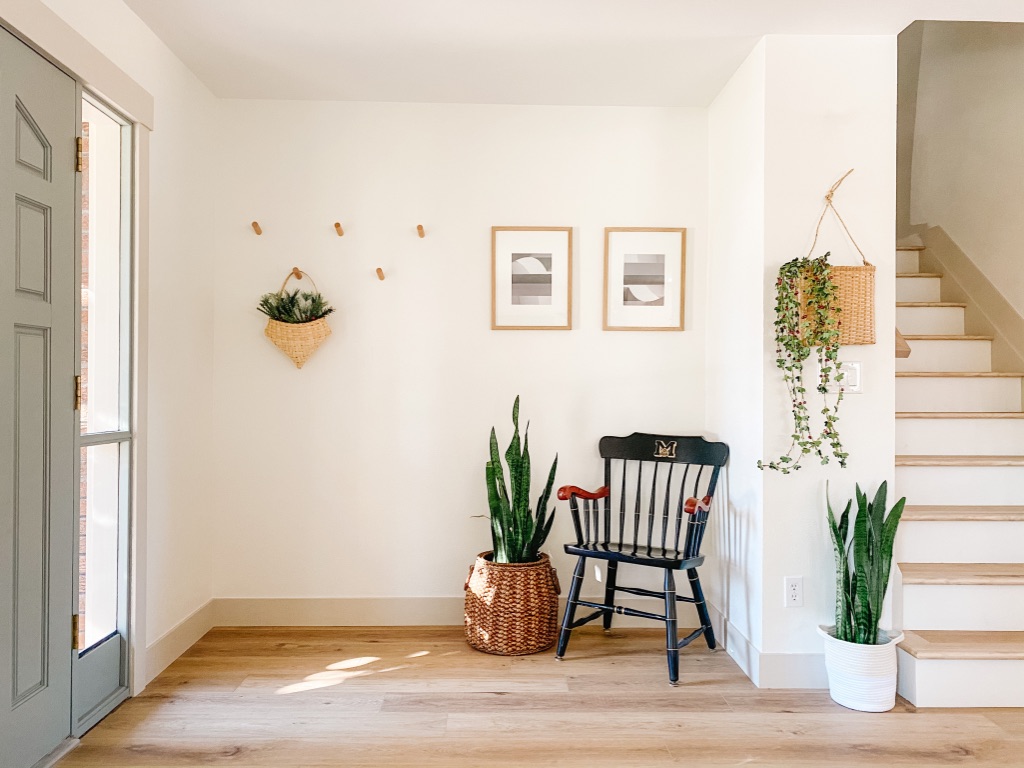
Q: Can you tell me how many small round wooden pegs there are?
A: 5